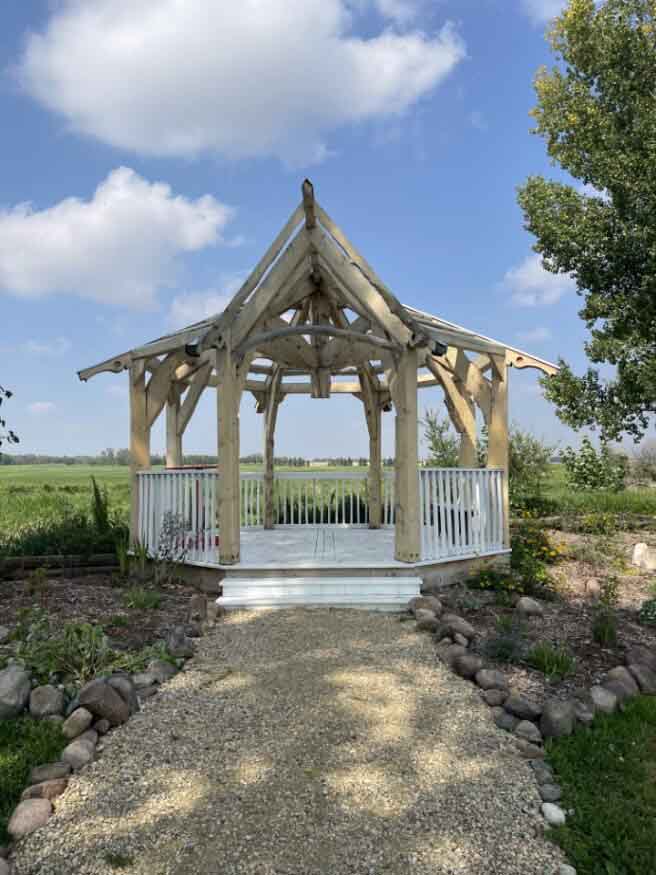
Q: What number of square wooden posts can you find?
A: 8